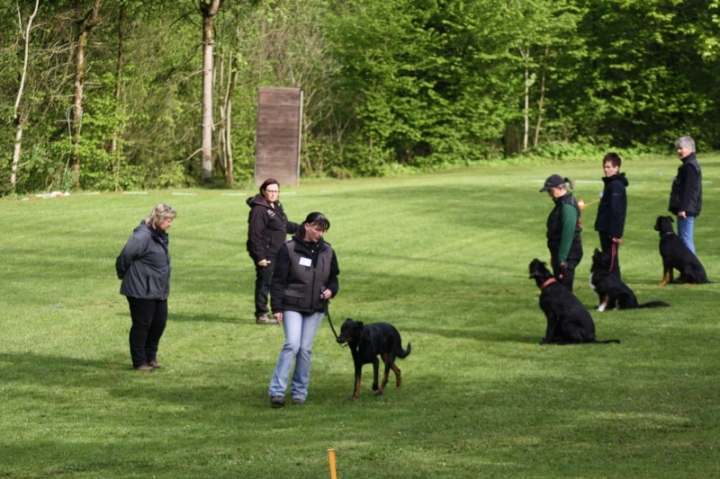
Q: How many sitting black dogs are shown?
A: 3